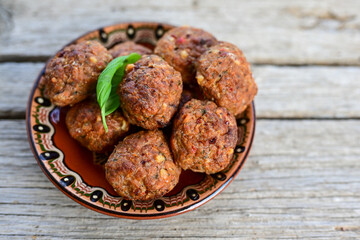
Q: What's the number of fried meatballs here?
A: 8